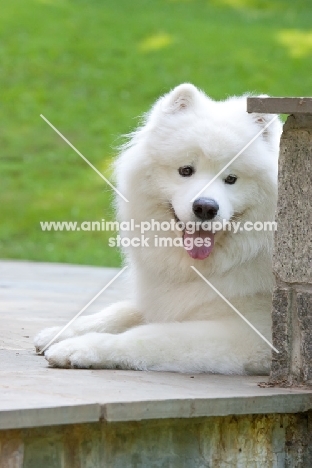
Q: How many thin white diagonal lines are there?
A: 4